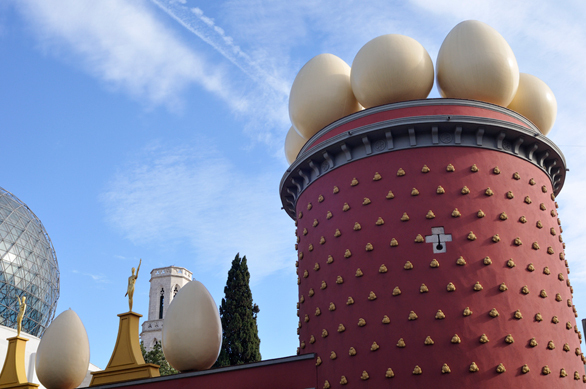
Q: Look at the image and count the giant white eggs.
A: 7